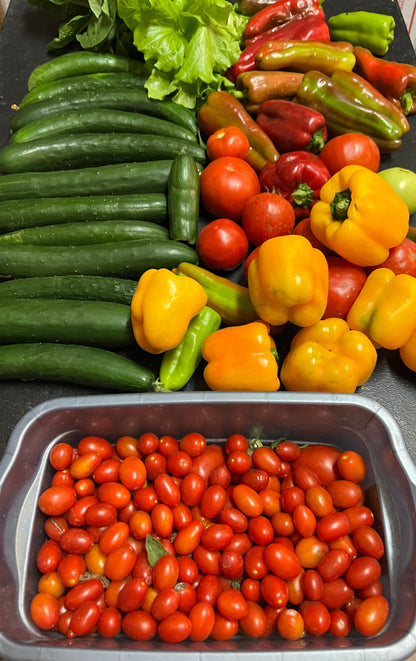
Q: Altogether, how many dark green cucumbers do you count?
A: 13